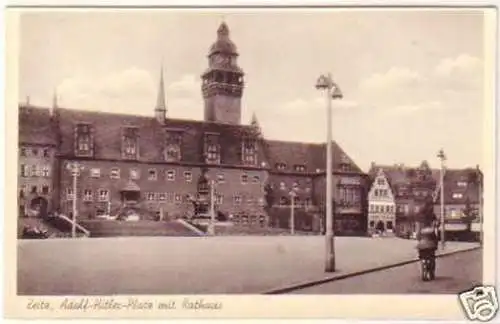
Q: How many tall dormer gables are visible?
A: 5